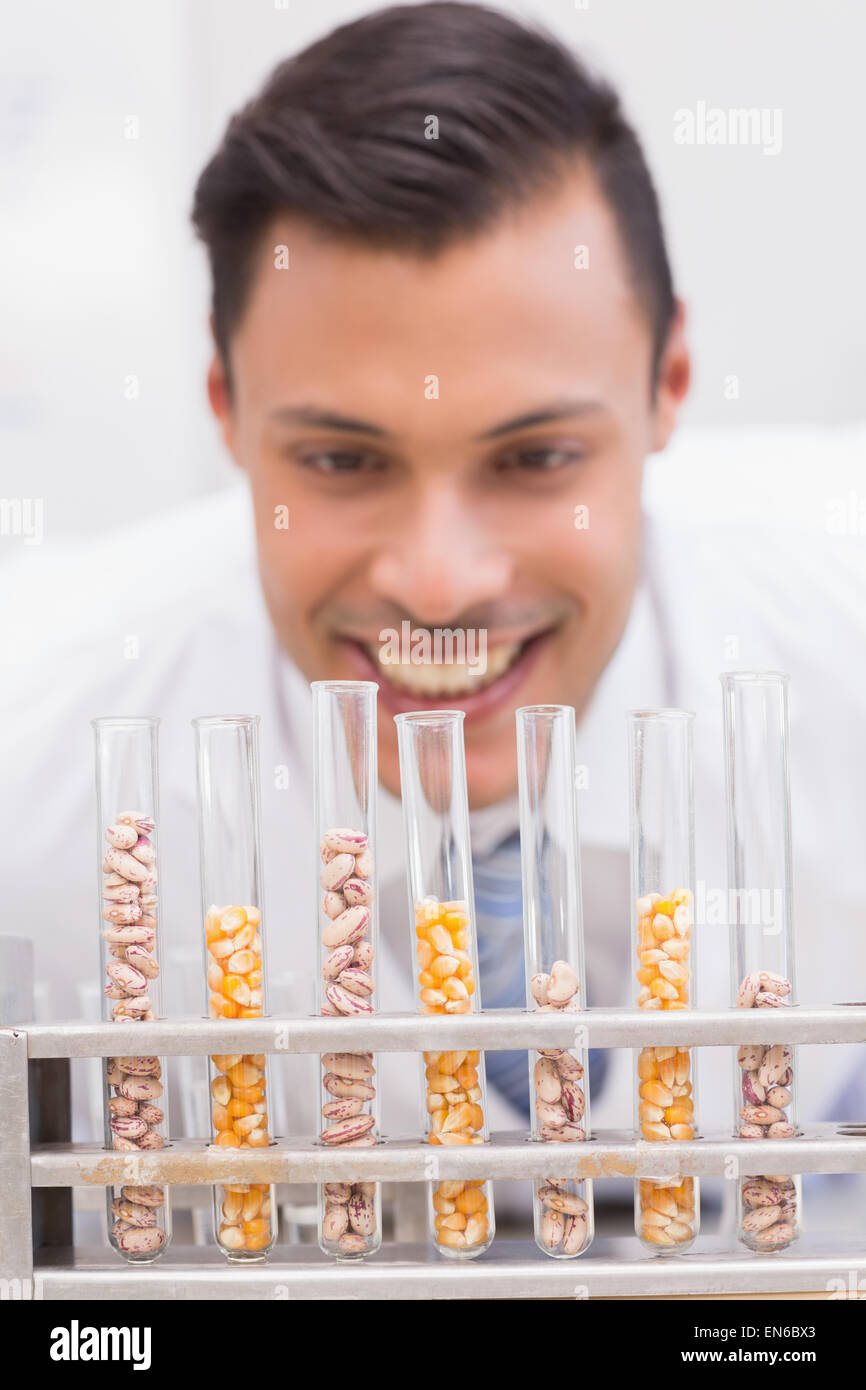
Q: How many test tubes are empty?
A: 0